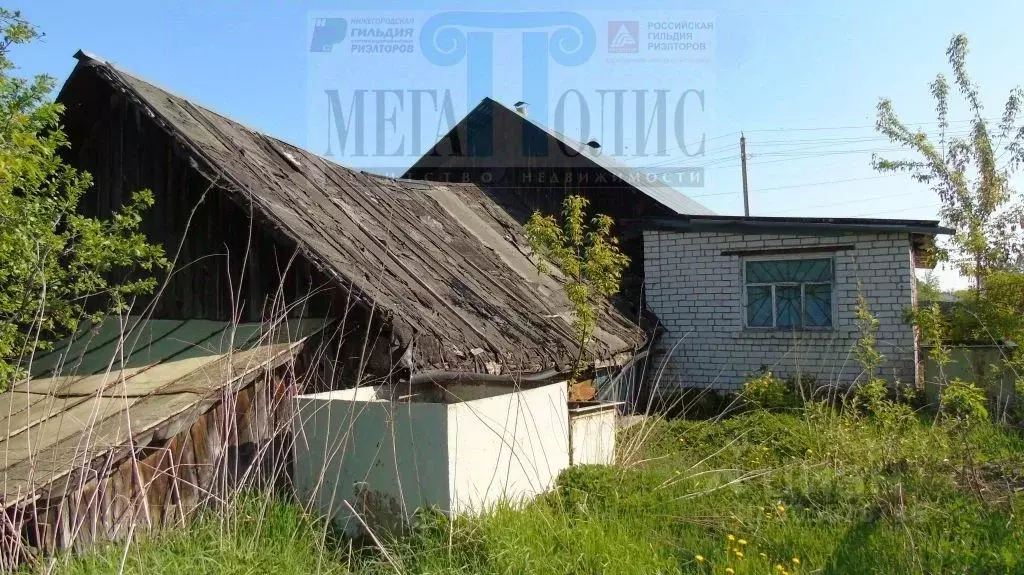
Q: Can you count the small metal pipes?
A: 2